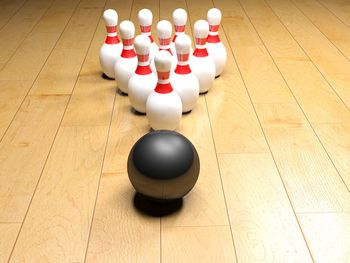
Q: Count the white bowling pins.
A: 10